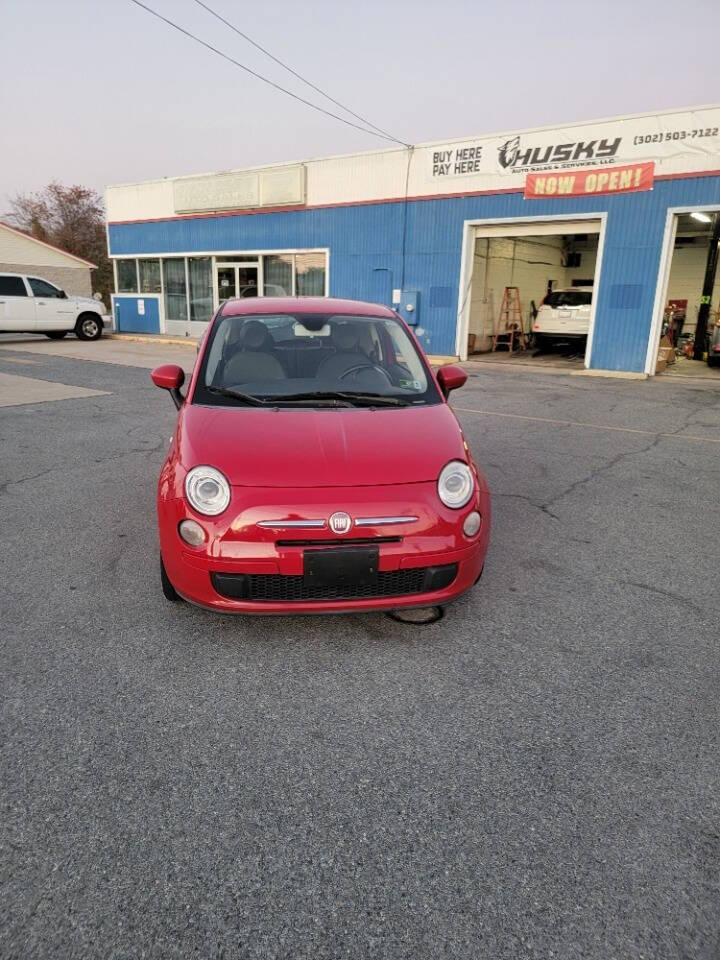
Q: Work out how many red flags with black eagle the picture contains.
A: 0